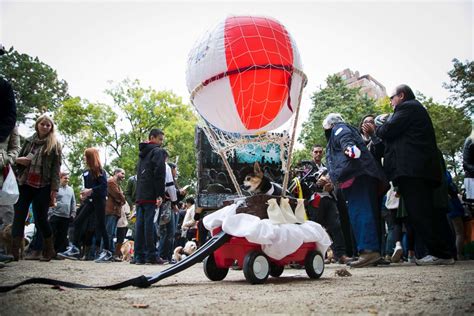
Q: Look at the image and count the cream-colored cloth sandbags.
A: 3